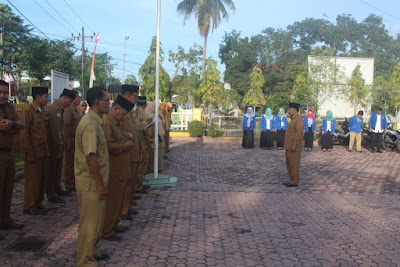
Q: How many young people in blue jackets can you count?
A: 7